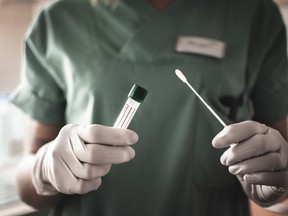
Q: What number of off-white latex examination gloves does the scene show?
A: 2